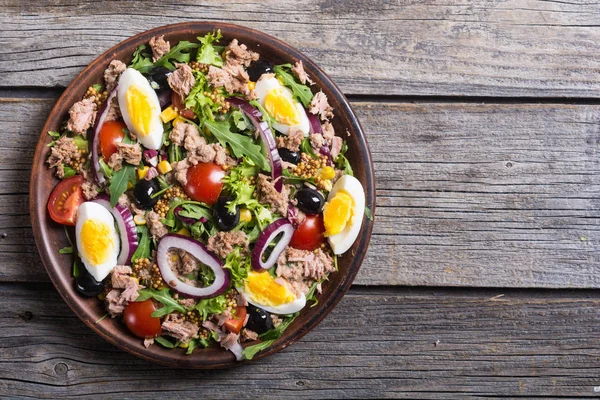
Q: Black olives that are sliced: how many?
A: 0